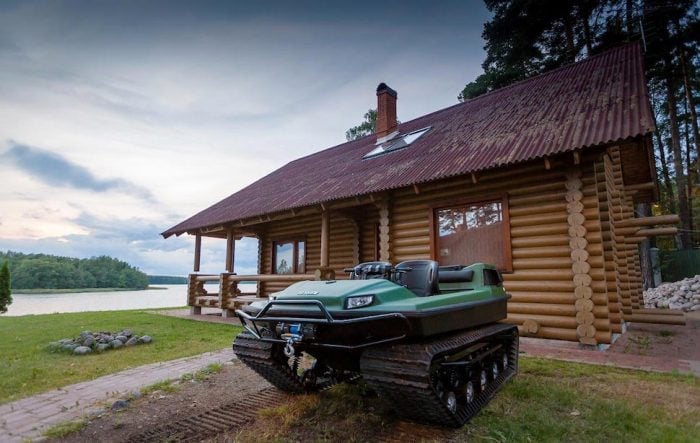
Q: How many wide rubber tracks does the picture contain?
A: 2